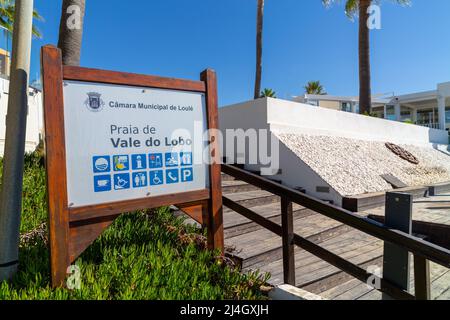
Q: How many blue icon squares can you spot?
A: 12